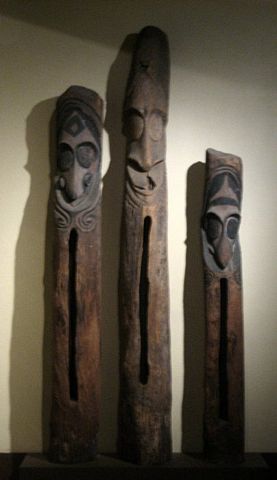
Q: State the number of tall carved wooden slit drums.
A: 3